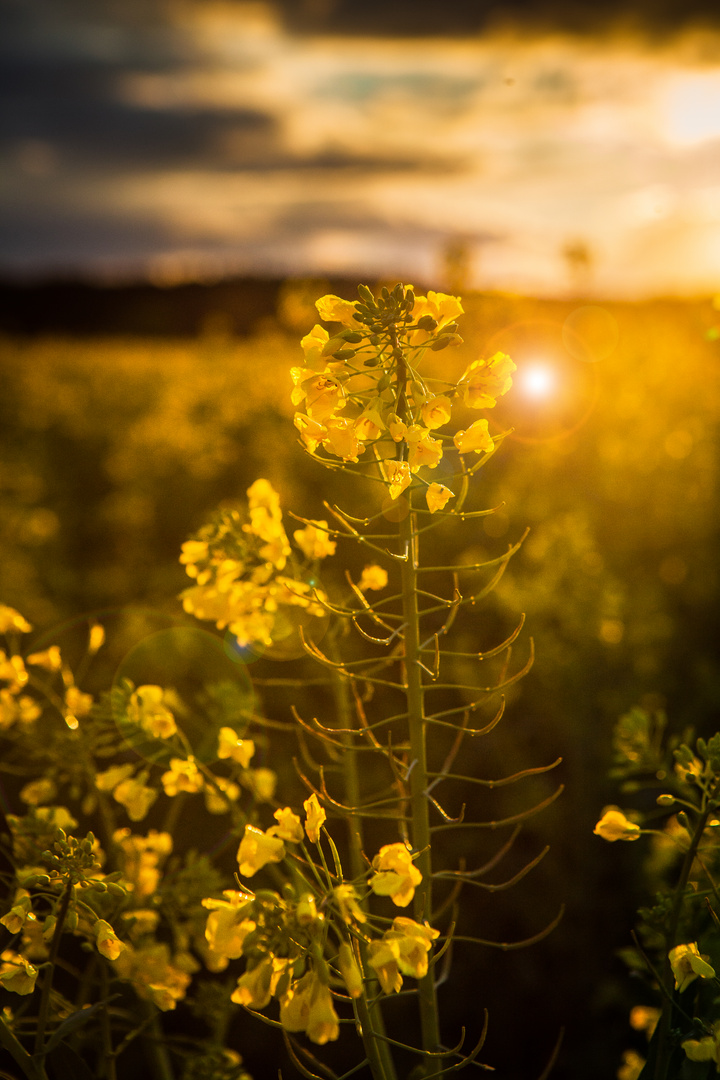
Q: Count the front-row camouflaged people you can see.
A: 0